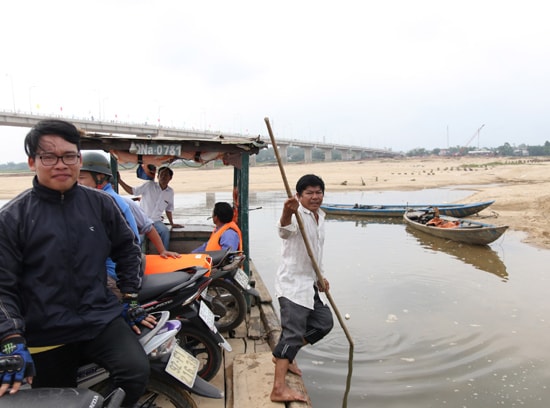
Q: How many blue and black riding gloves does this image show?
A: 2